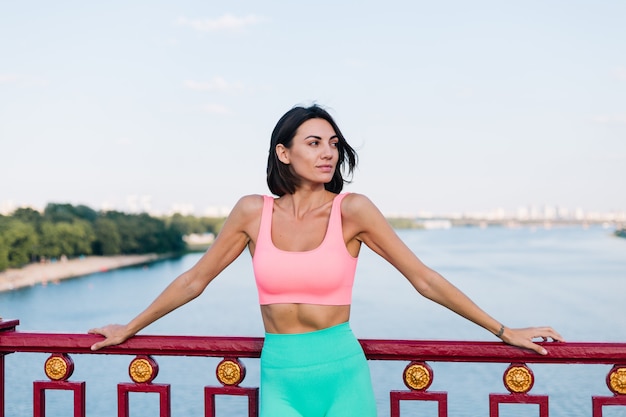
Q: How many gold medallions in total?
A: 6